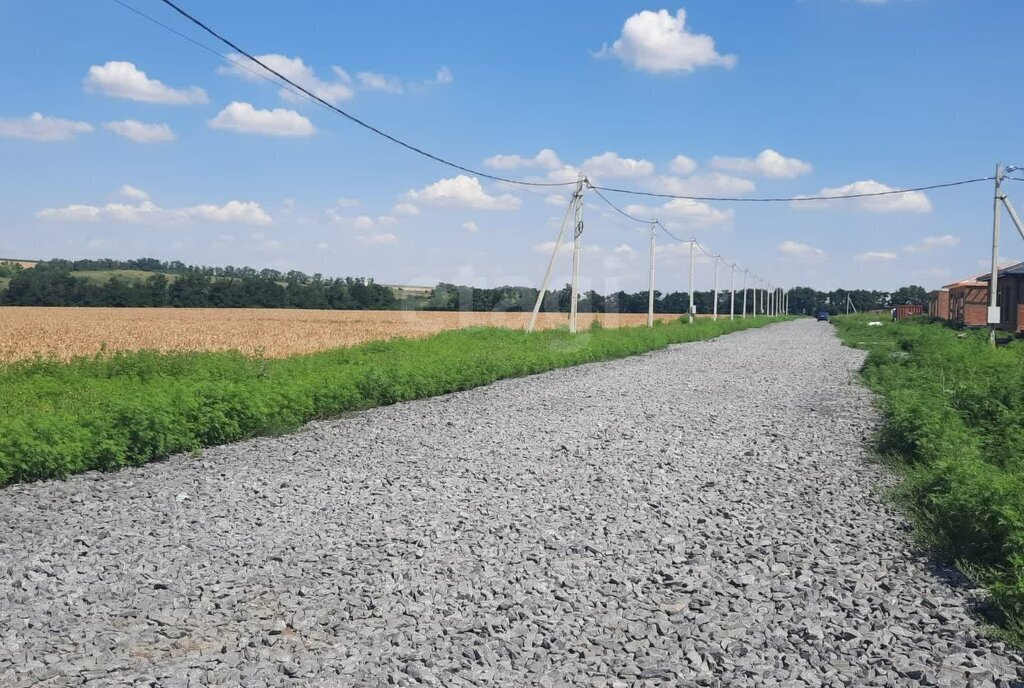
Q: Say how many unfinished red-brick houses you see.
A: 3